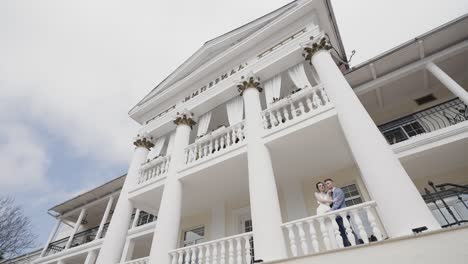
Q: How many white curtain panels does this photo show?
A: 6